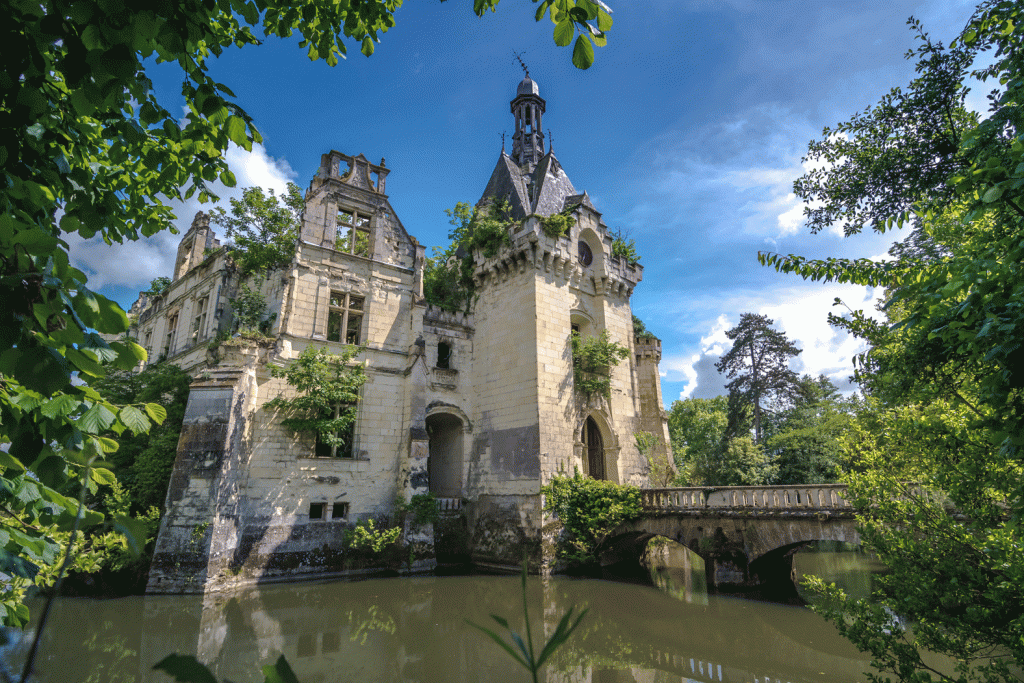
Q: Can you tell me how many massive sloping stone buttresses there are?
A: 1